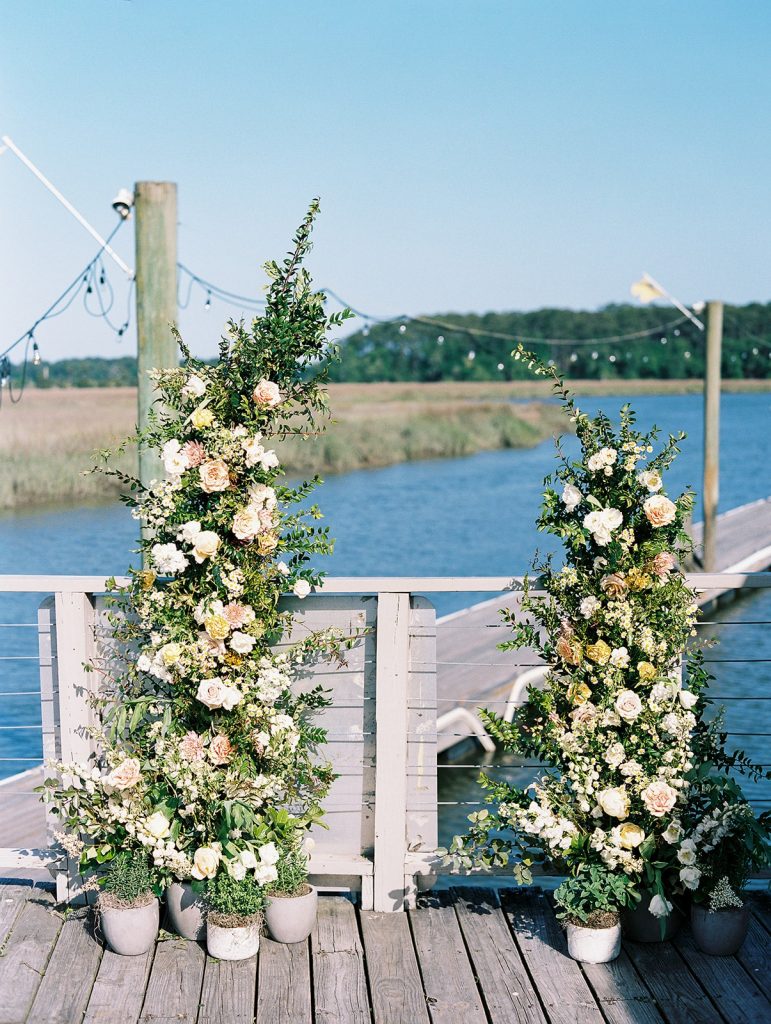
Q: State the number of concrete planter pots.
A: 7